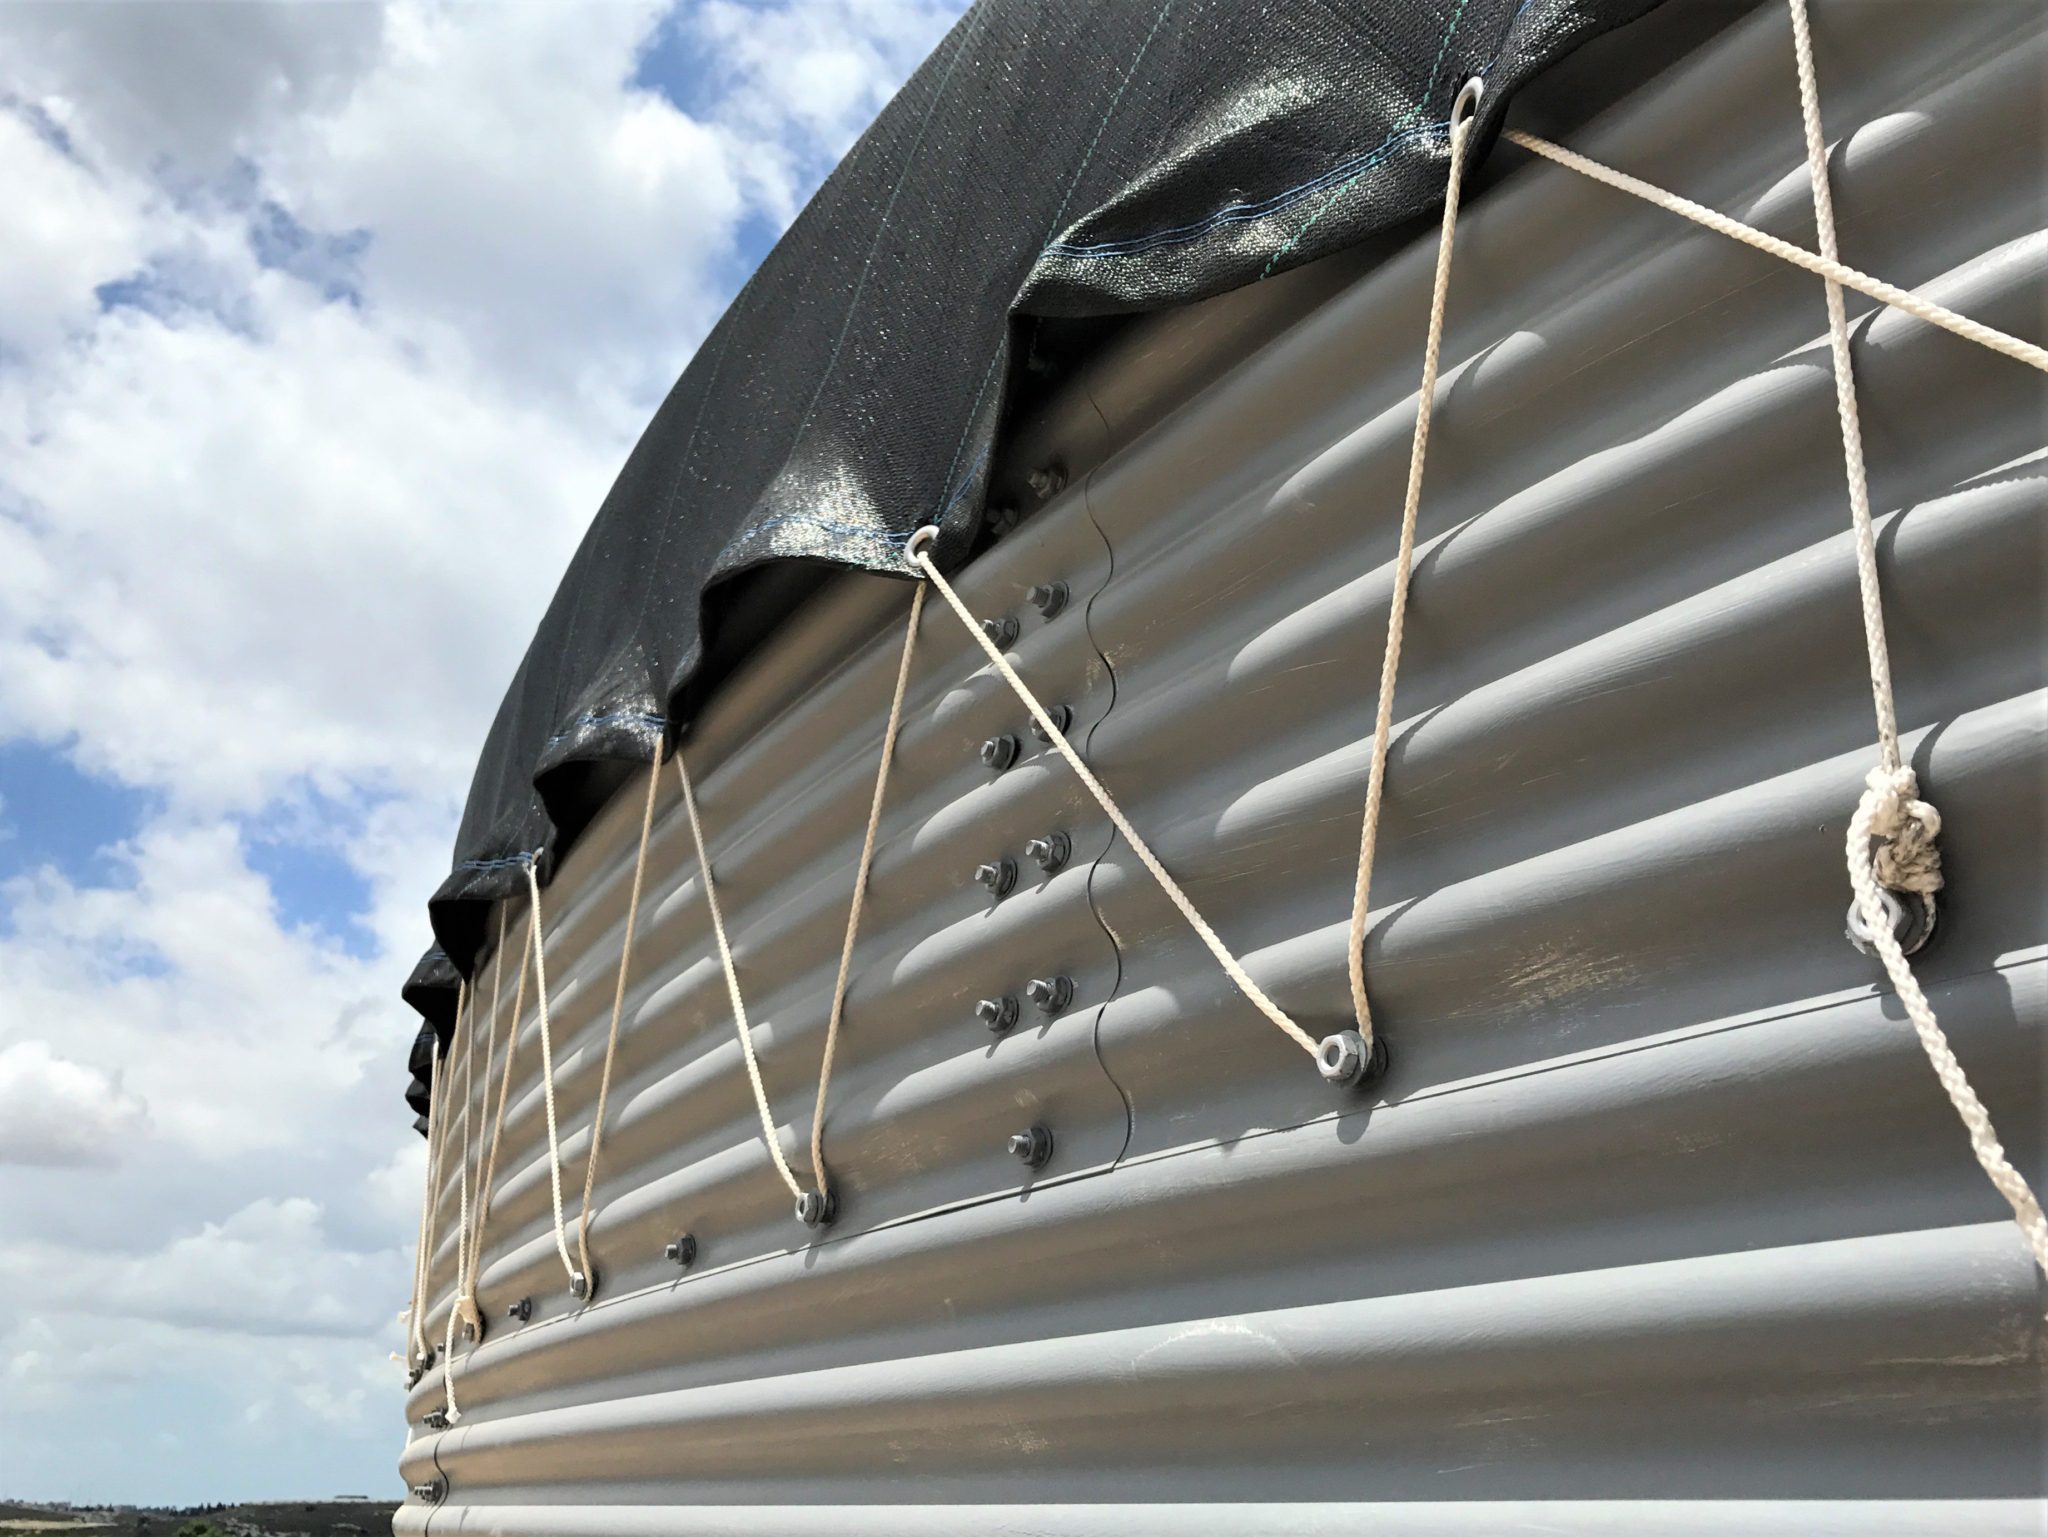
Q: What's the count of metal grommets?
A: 3